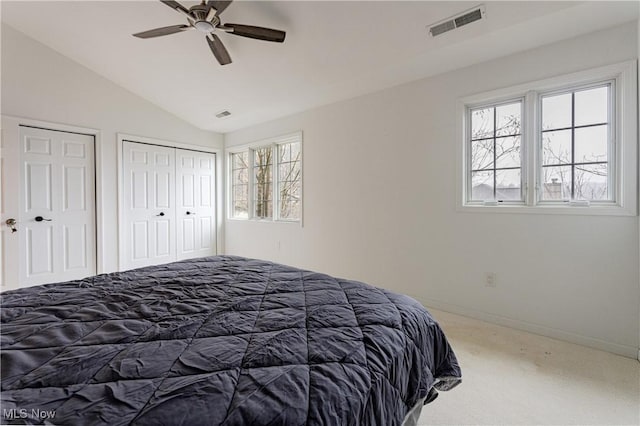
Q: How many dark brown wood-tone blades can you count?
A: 5